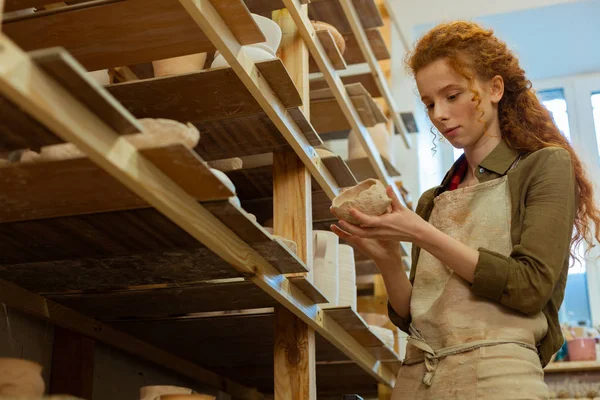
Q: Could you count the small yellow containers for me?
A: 0